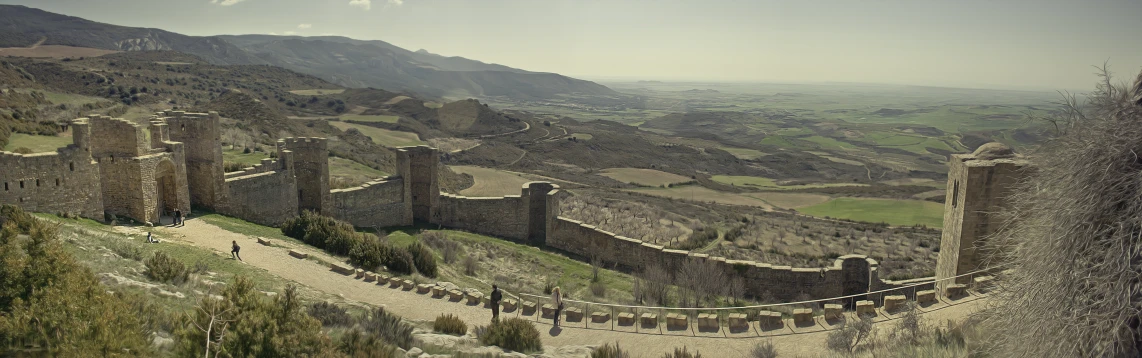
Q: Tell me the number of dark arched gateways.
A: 1